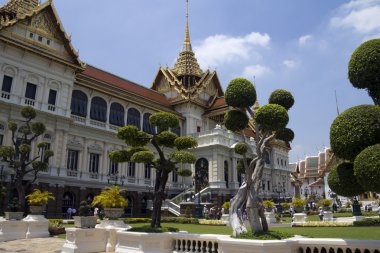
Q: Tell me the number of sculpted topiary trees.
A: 4